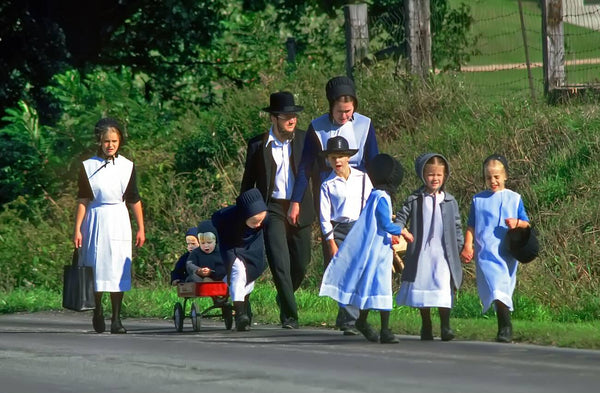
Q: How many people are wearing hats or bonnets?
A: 10